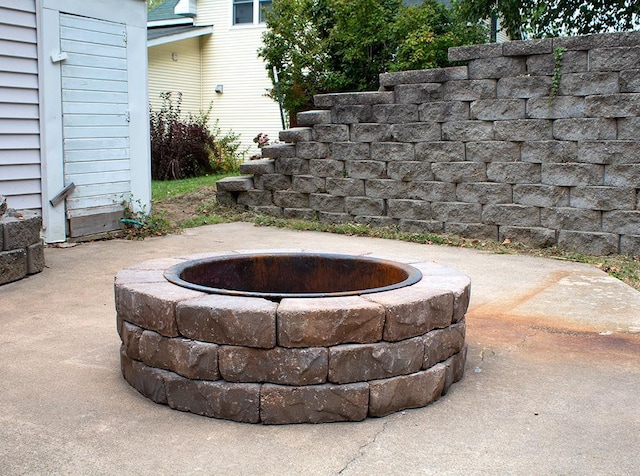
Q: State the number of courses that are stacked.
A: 3